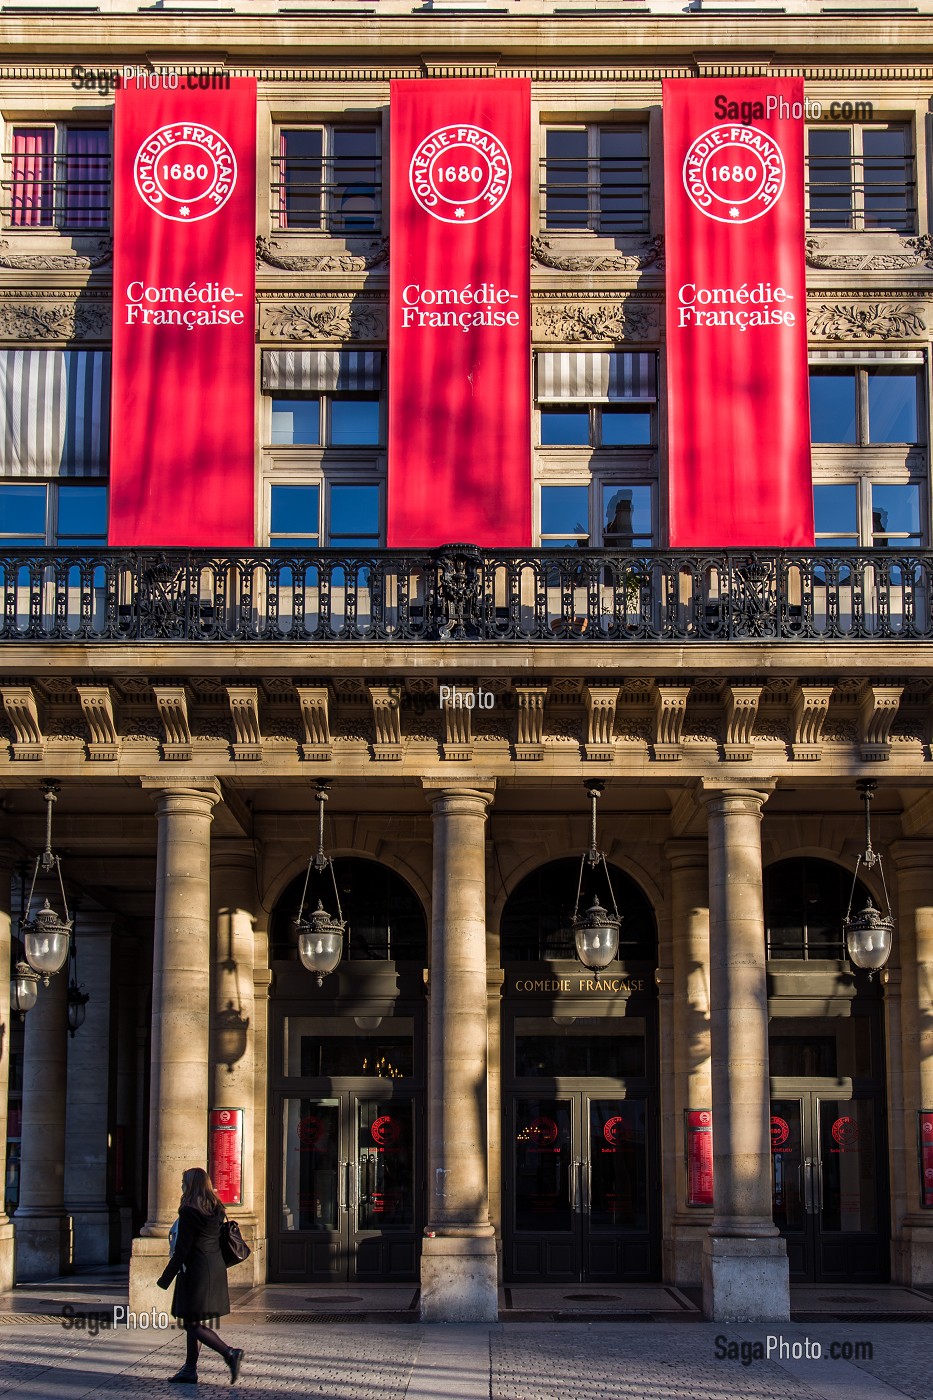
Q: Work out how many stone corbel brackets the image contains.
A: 13